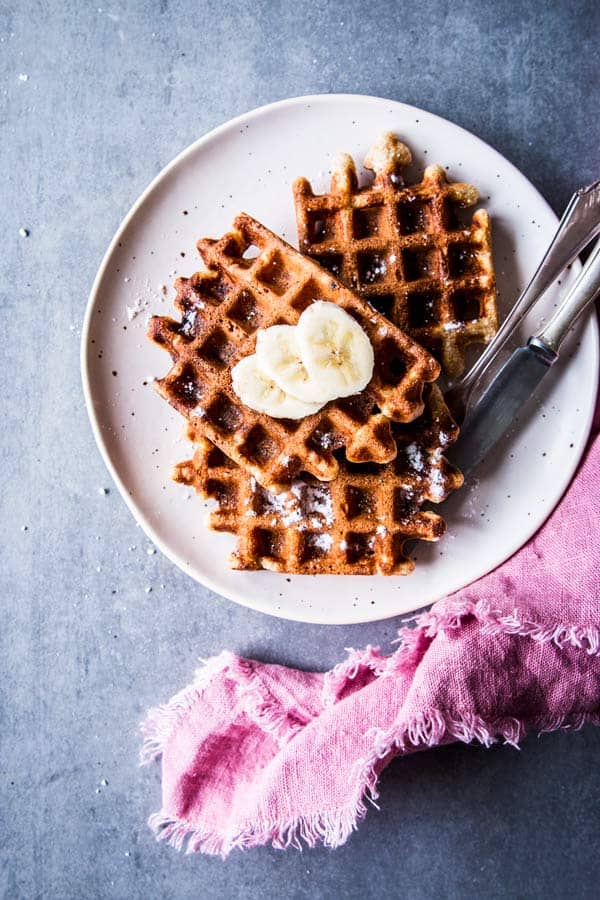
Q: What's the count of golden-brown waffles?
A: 3